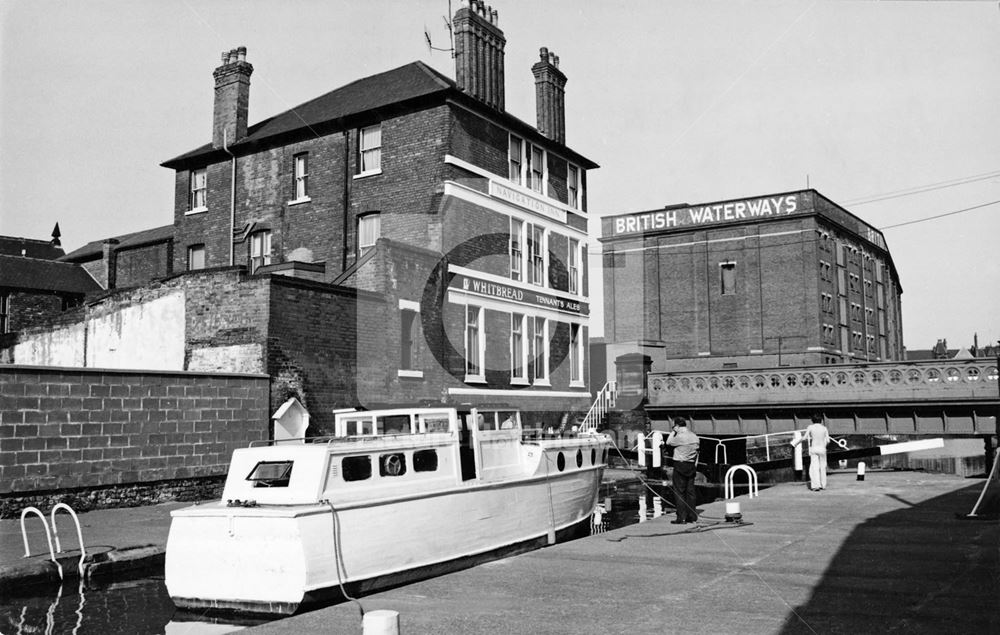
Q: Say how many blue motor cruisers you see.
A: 0